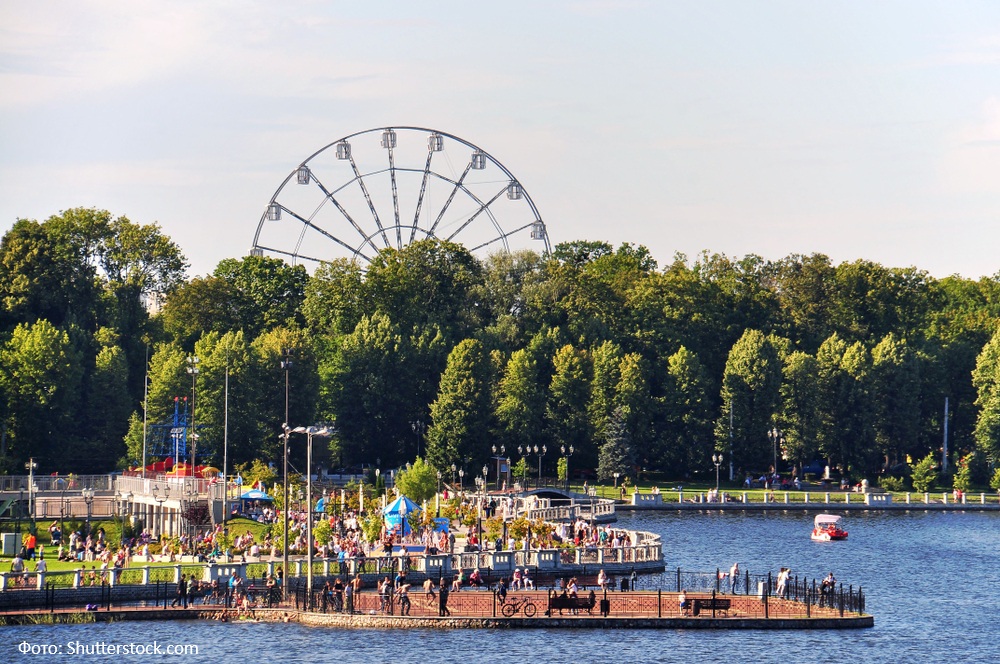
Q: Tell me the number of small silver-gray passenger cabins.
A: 9